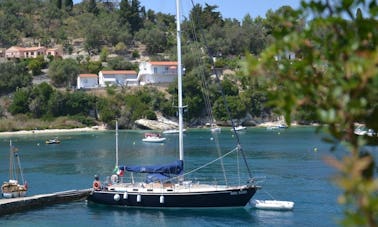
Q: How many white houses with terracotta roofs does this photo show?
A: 3